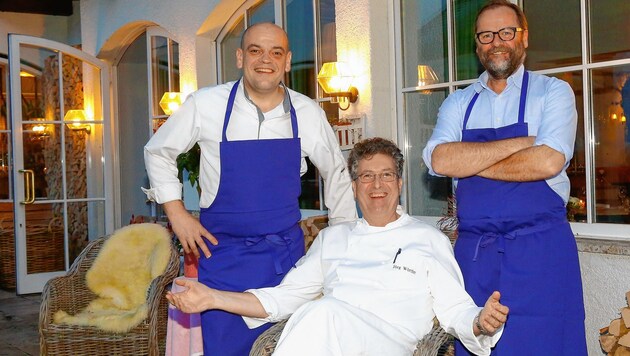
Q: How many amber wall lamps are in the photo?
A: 3